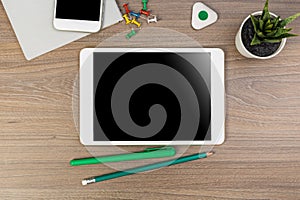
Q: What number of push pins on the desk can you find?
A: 8